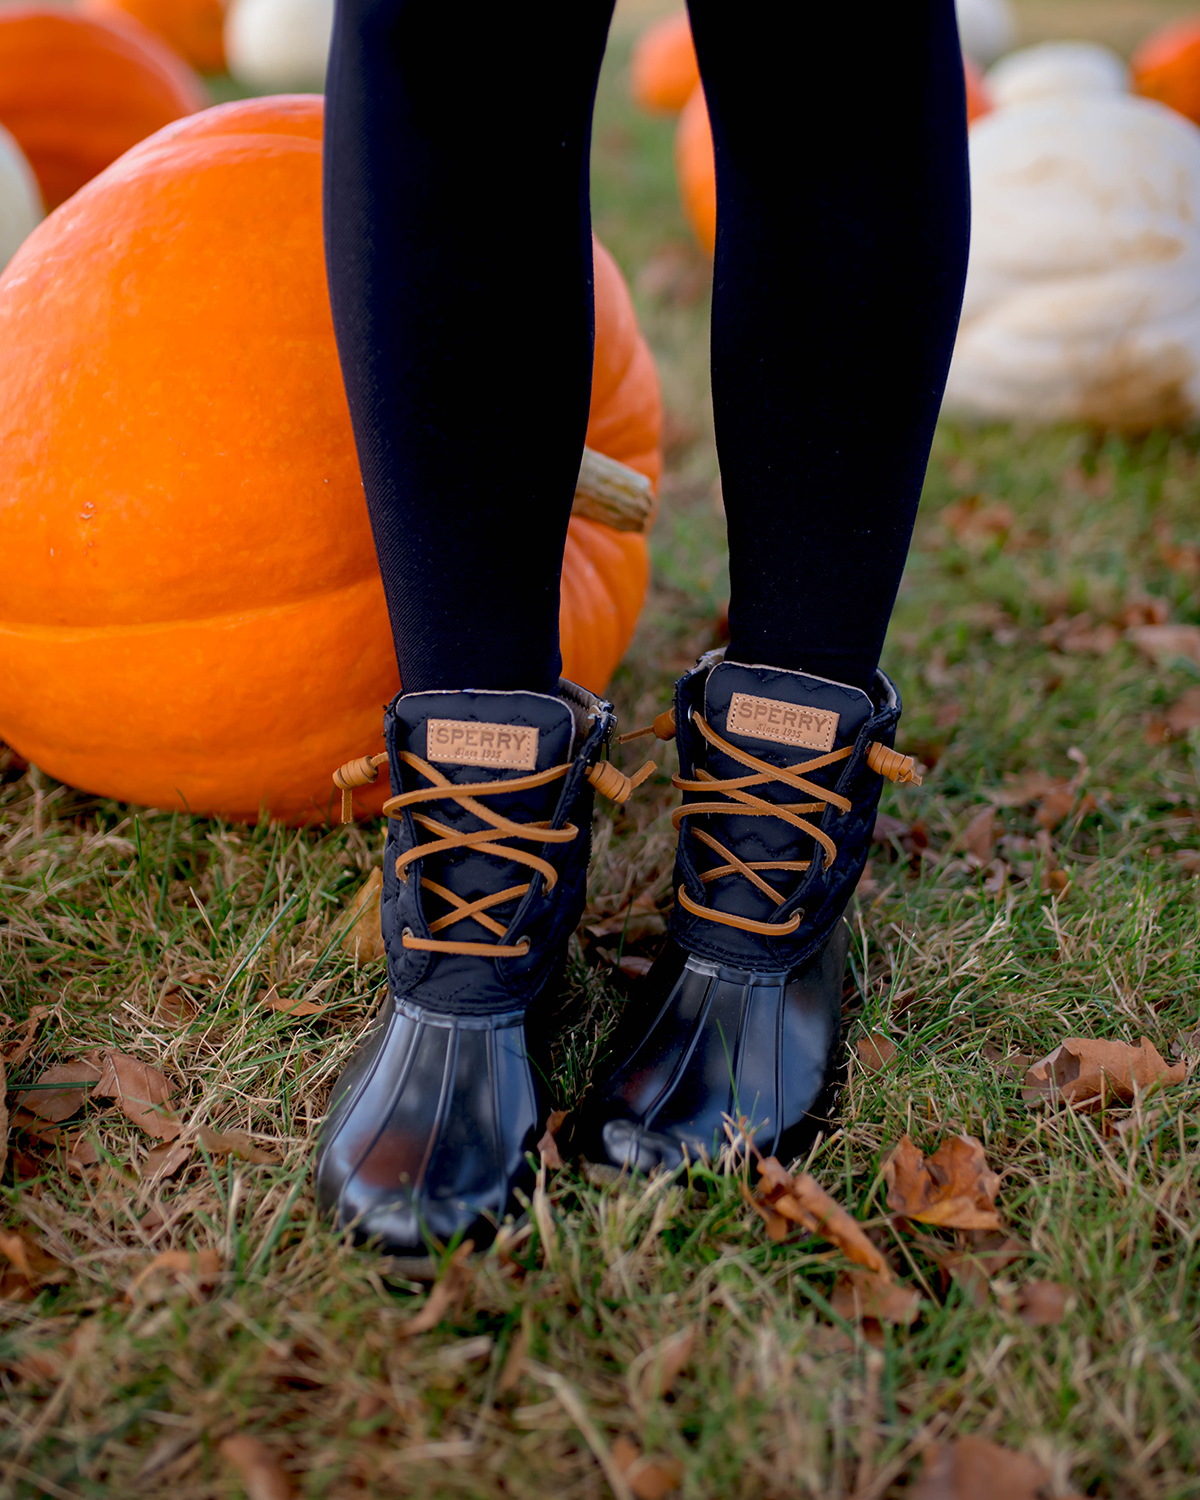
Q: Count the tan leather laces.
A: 2